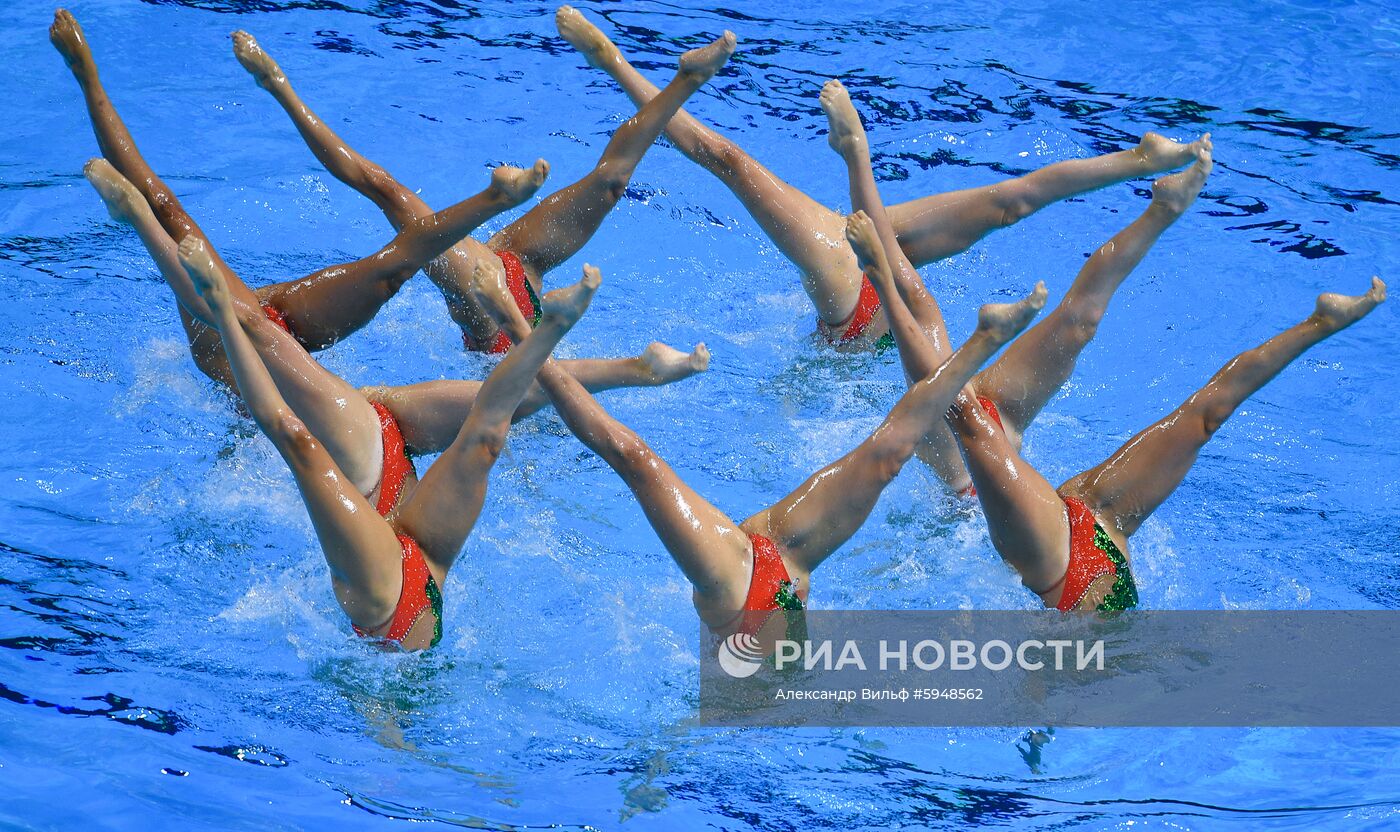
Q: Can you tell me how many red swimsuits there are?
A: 8